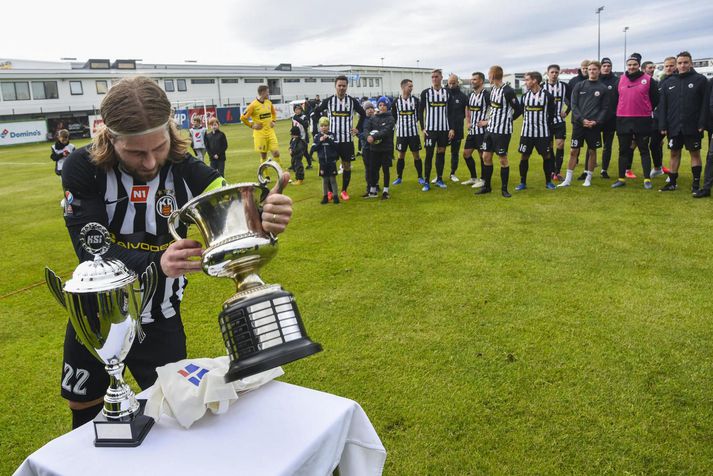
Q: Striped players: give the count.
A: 8